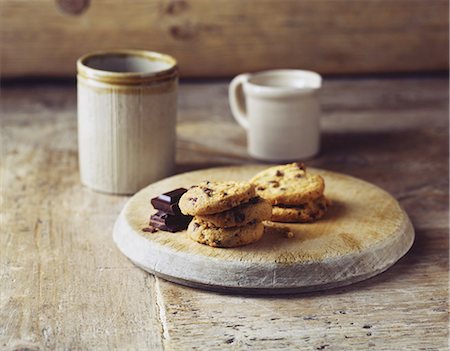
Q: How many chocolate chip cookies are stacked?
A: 5